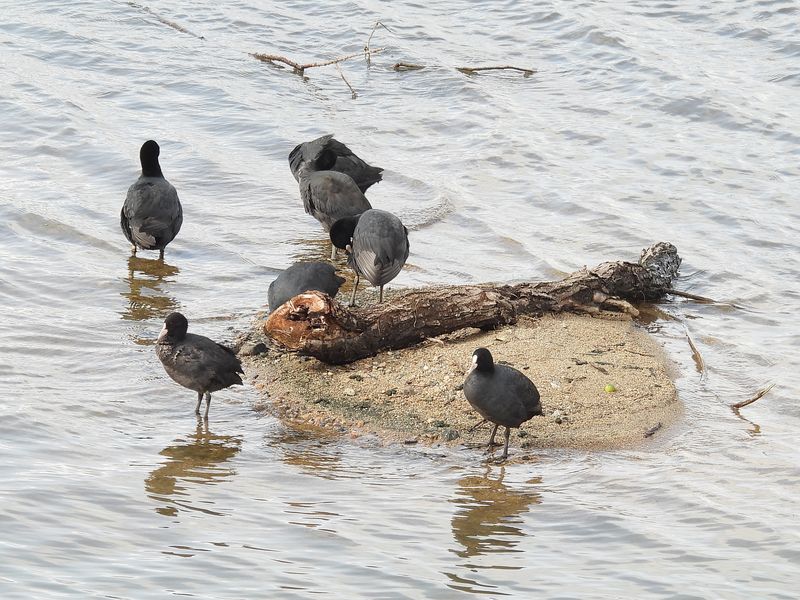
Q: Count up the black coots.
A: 7